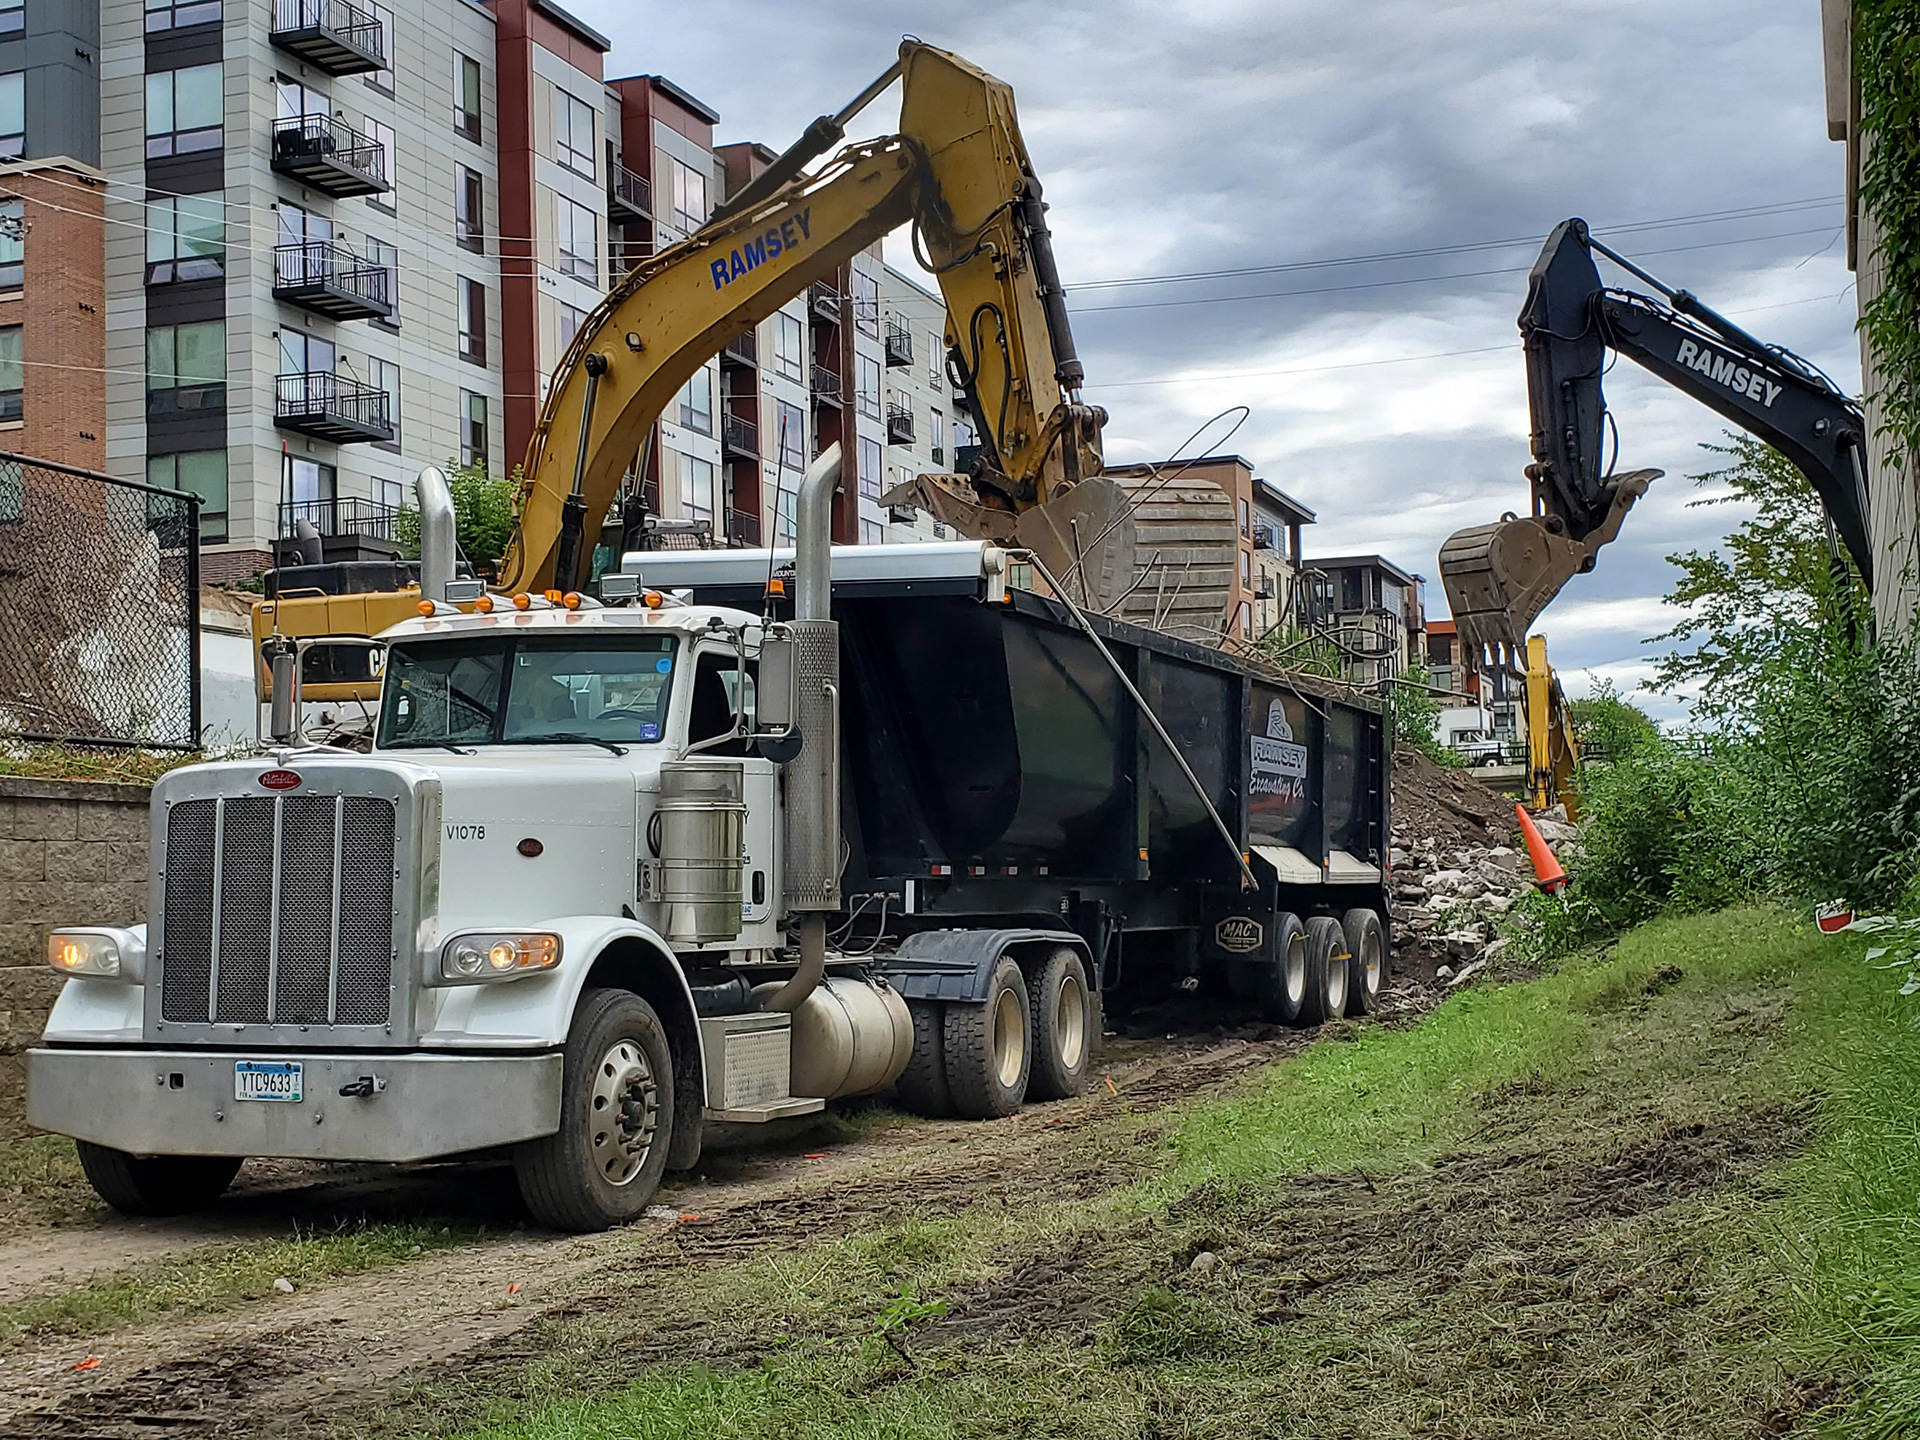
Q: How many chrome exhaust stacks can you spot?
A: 2